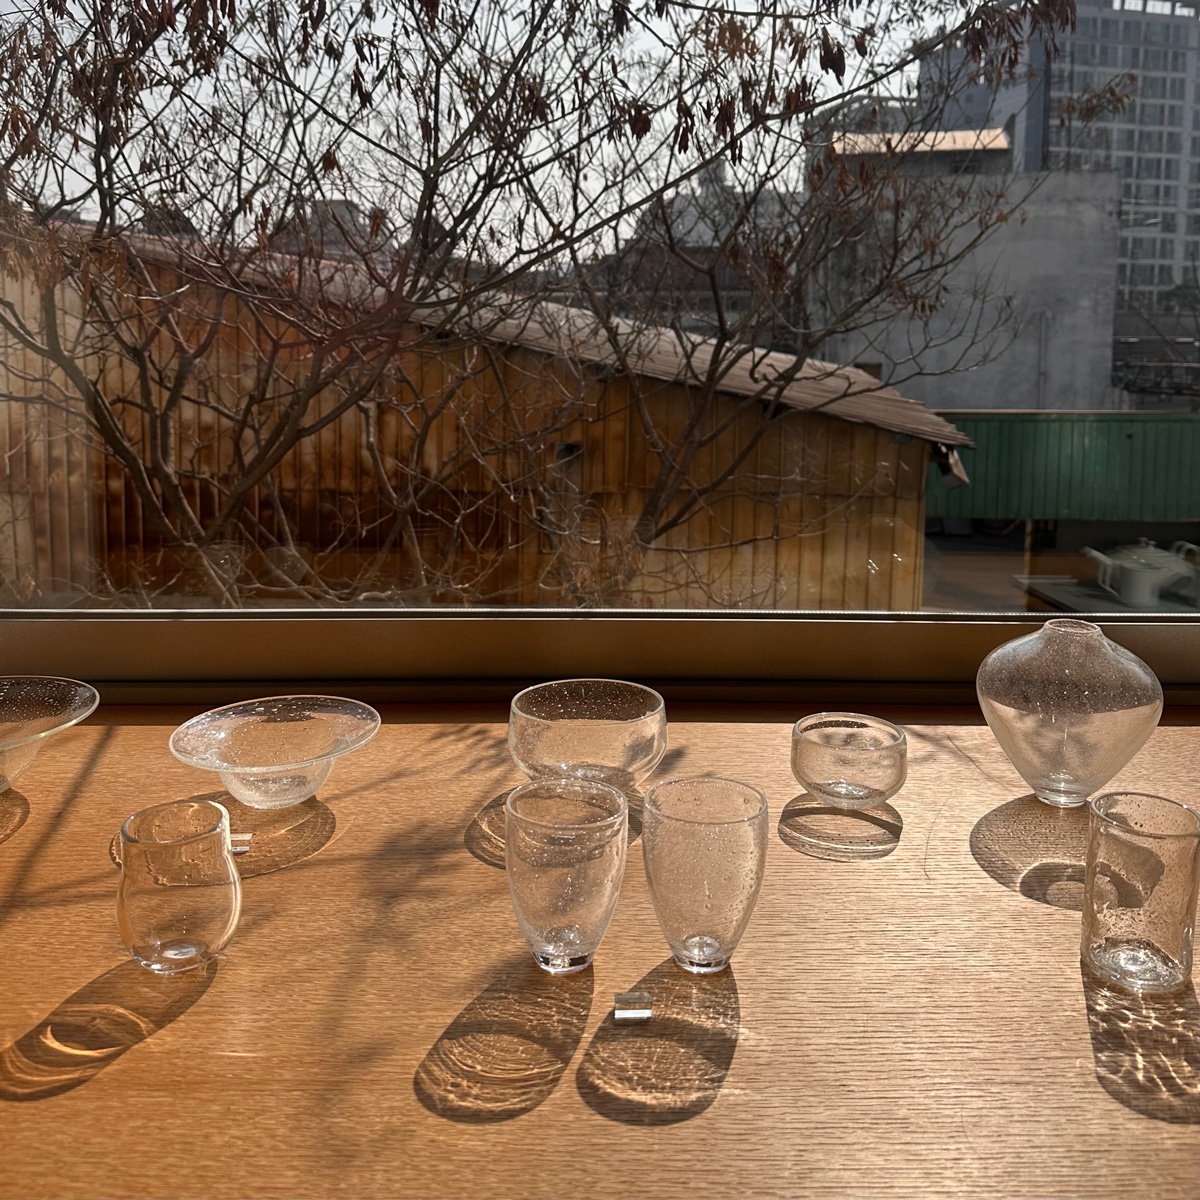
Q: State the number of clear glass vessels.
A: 9